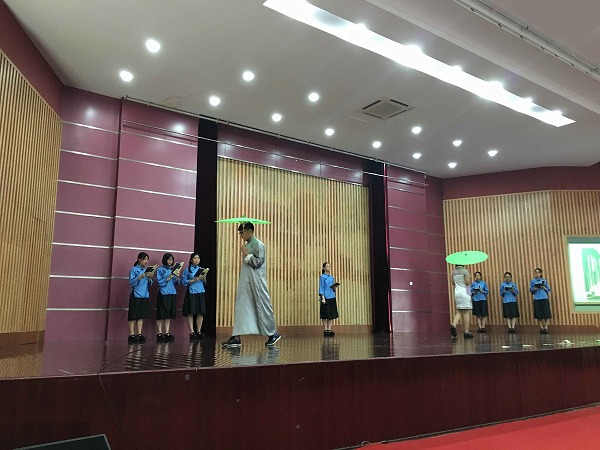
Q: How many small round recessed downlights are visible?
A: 13